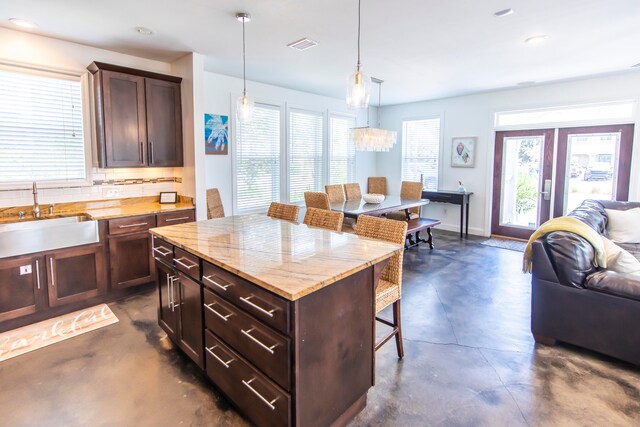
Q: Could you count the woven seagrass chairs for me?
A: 9